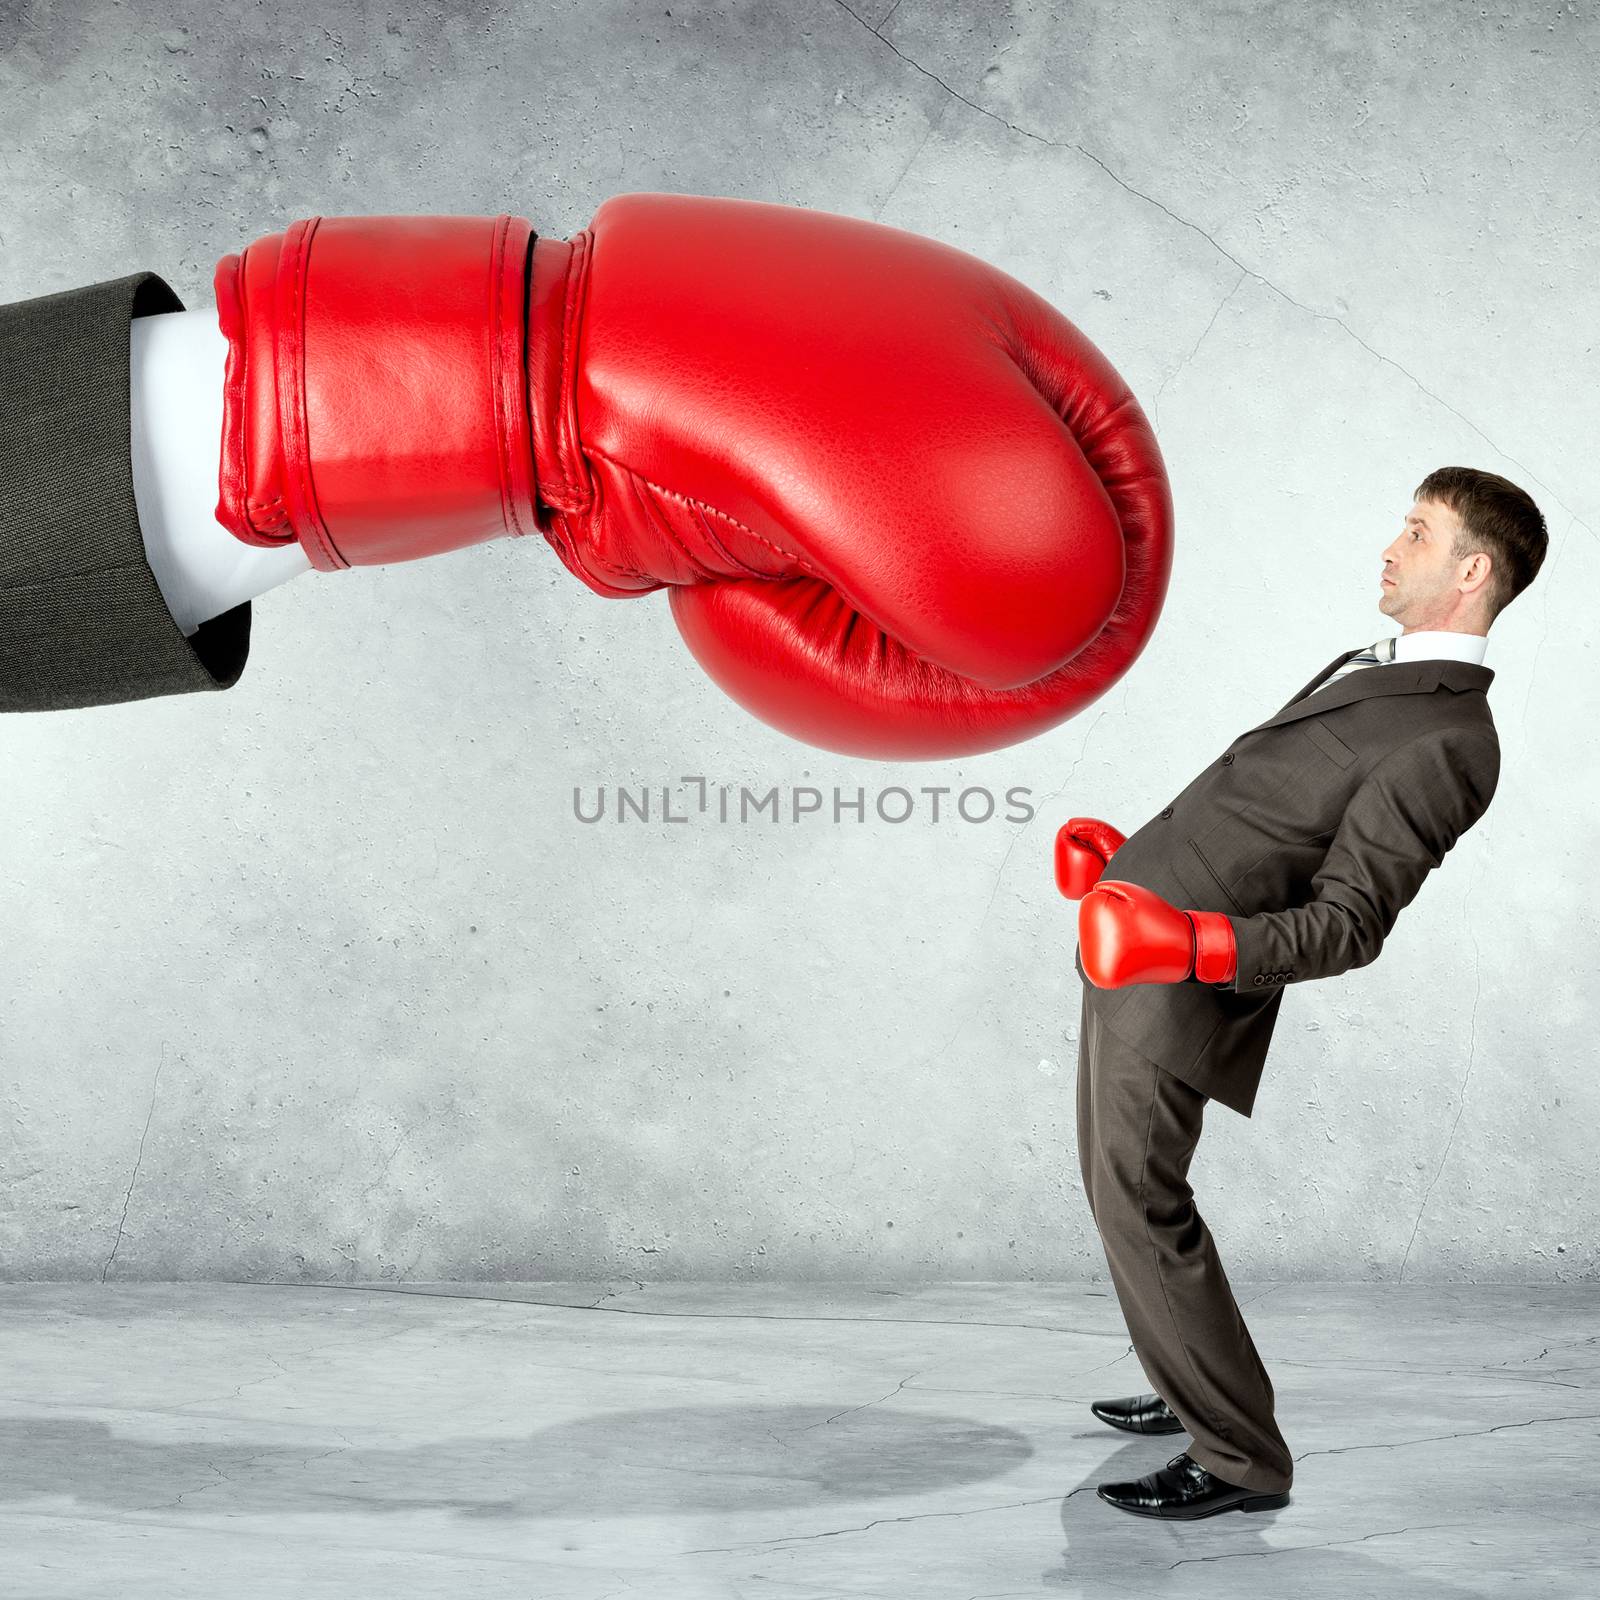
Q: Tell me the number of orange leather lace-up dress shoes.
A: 0